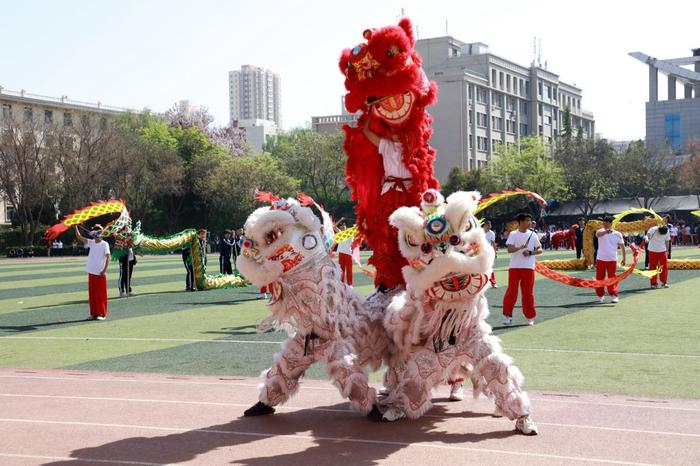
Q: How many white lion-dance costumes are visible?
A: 2